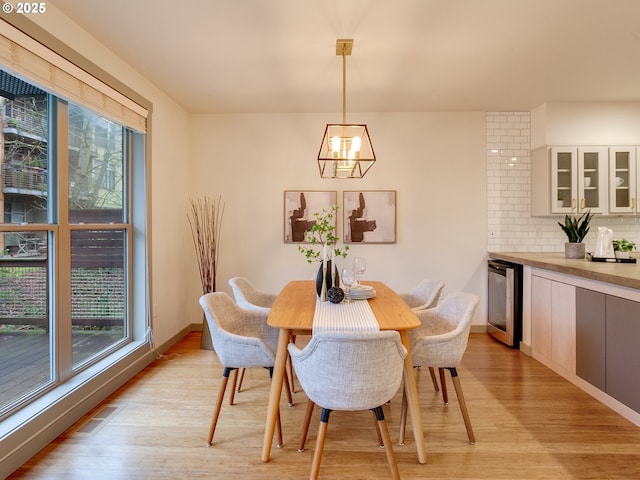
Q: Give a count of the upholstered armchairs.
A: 5